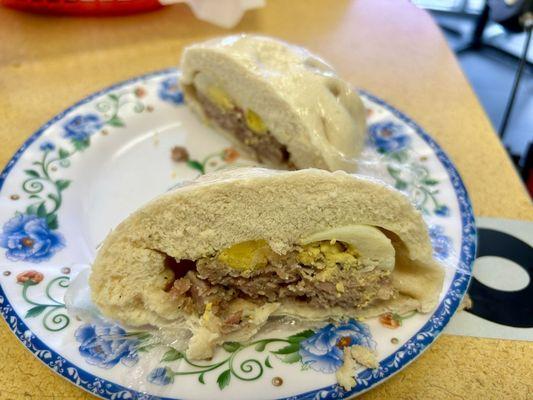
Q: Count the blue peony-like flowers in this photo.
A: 7